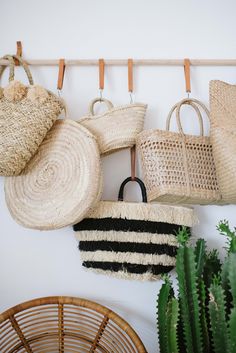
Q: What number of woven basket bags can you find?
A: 6